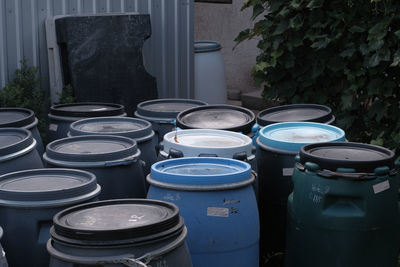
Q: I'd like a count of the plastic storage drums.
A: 15